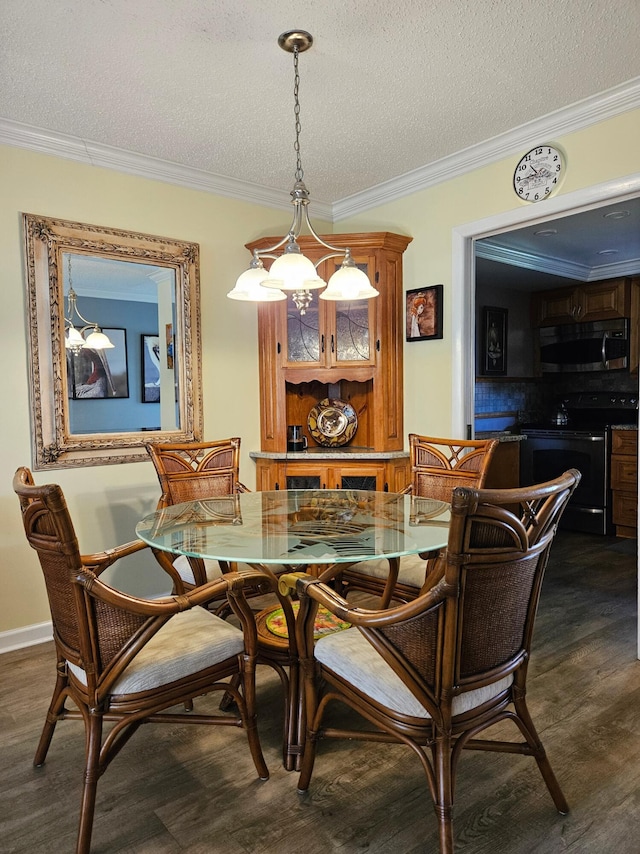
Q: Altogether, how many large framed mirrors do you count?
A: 1